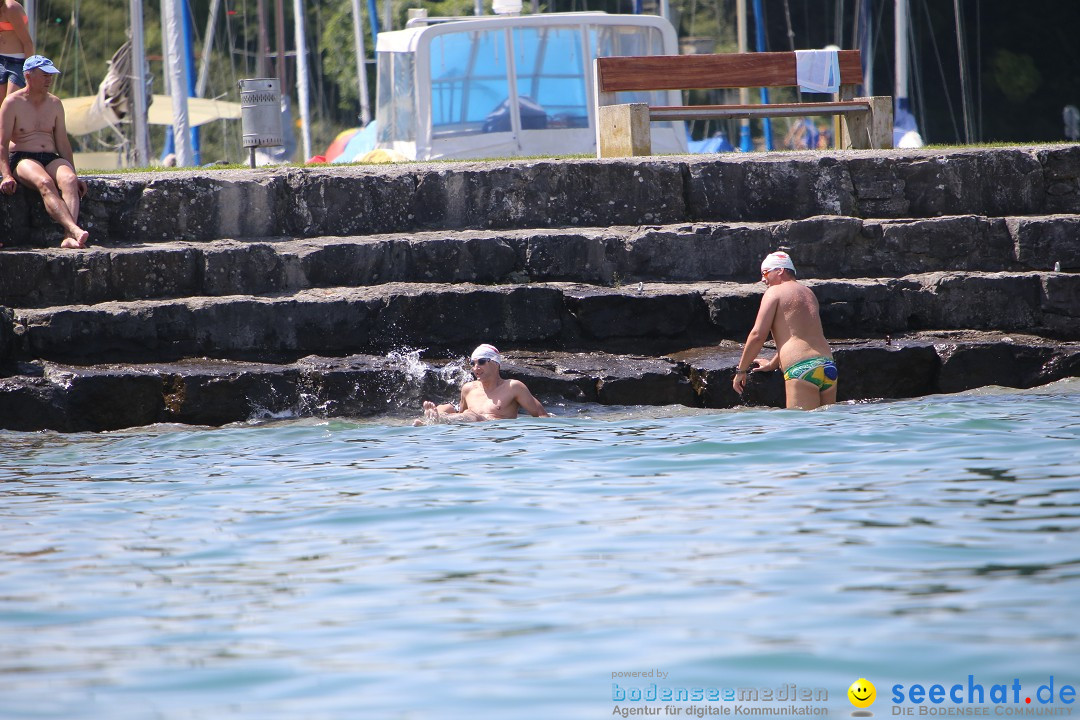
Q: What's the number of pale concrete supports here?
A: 2